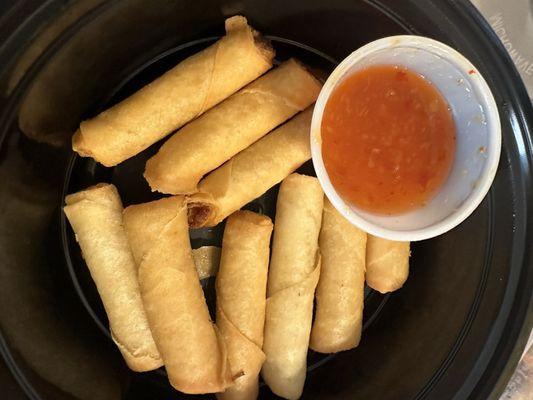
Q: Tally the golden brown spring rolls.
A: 9